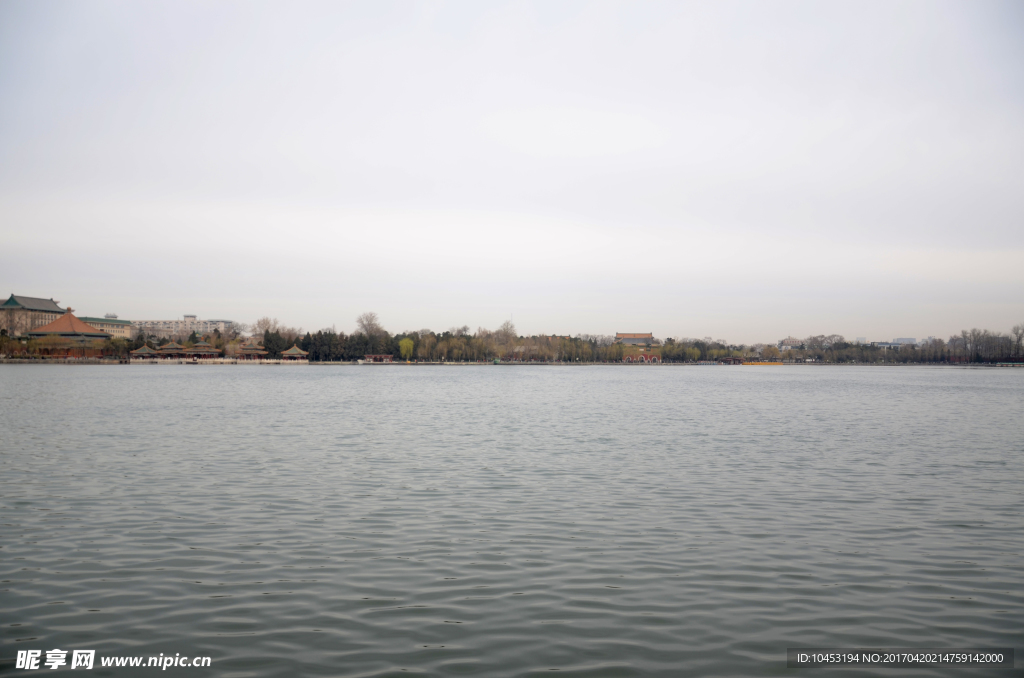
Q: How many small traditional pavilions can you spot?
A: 5